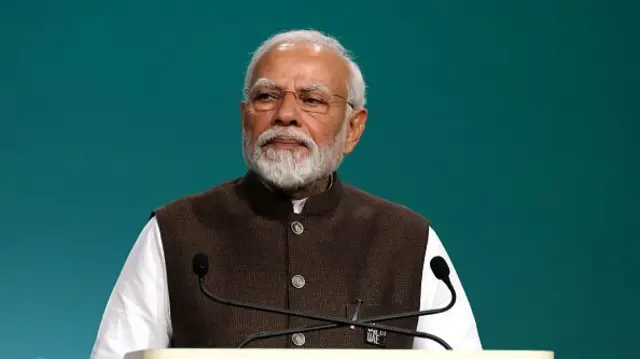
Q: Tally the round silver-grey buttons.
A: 3